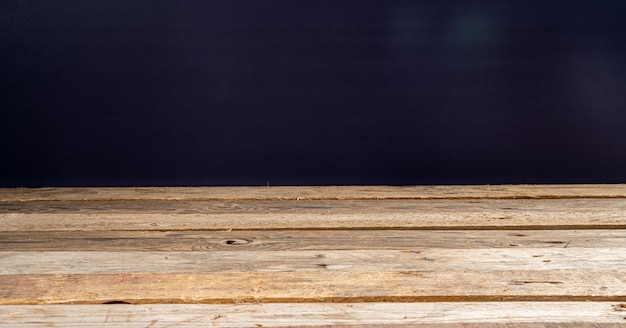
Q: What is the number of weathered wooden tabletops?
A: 1